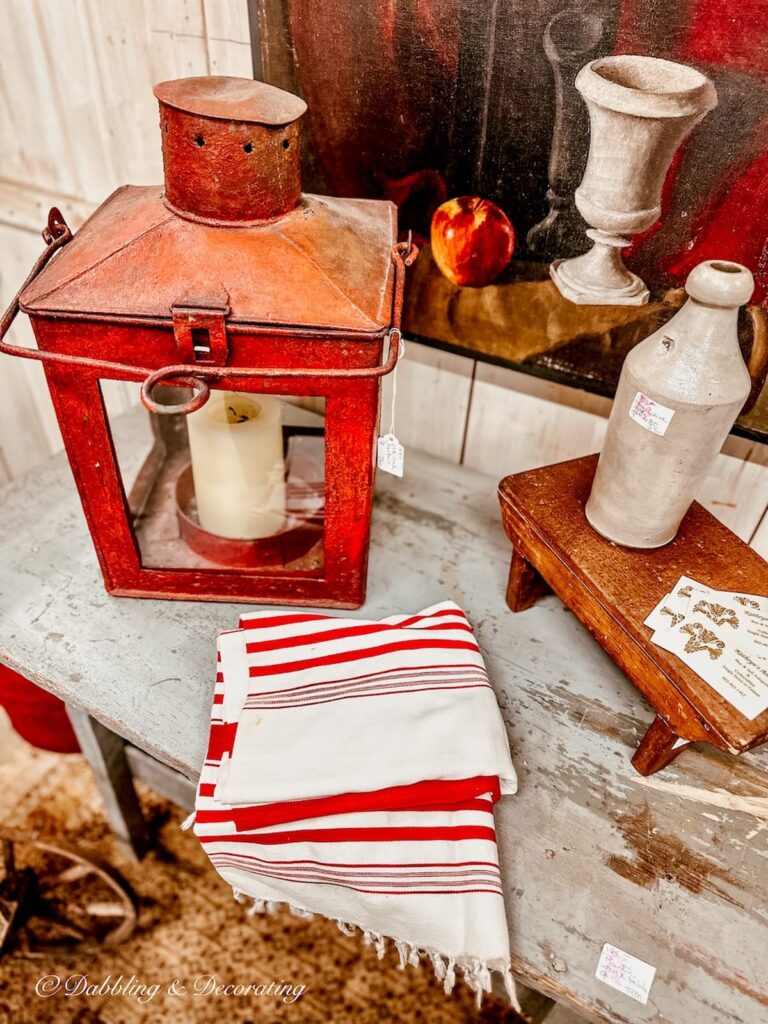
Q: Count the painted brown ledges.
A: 1